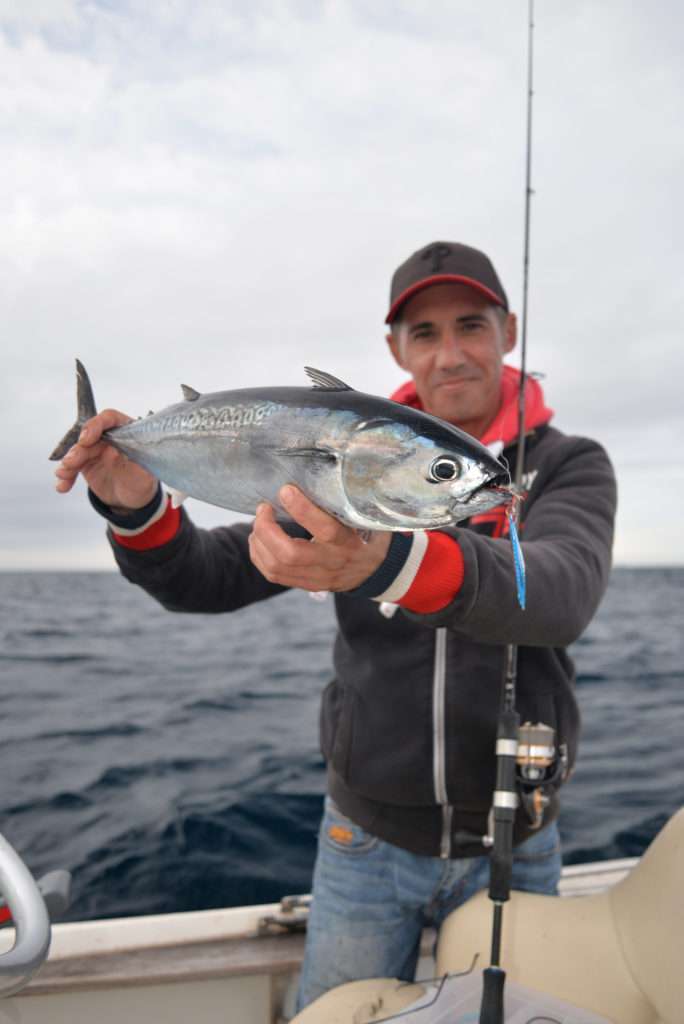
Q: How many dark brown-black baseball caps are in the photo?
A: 1